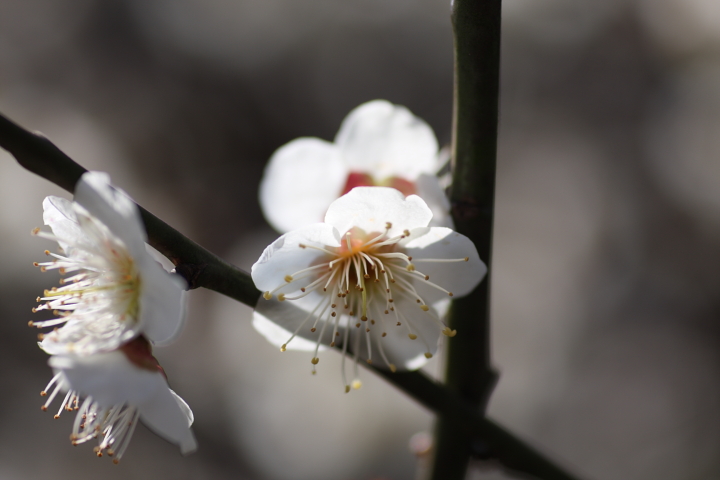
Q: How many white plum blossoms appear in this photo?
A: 4